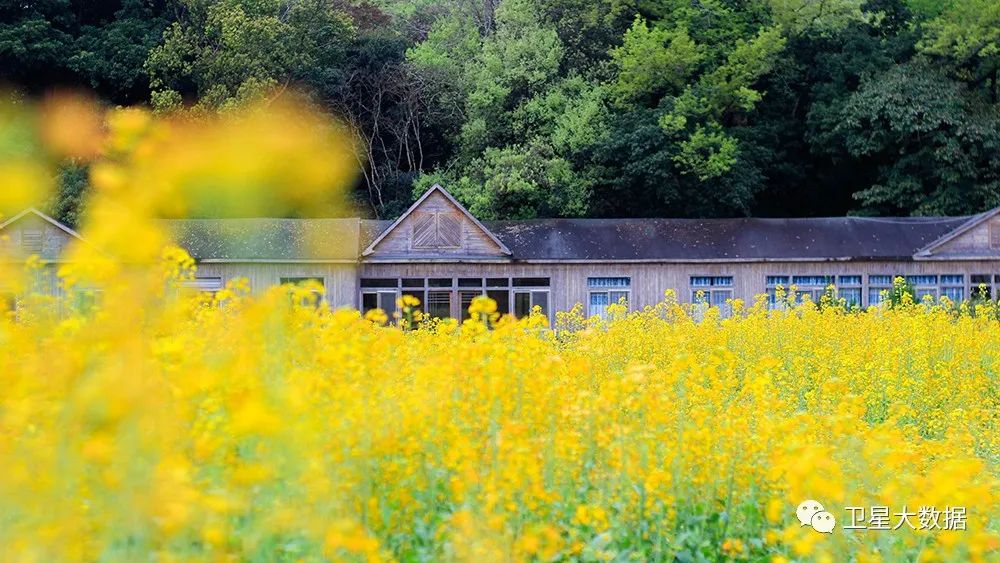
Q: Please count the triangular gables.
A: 3